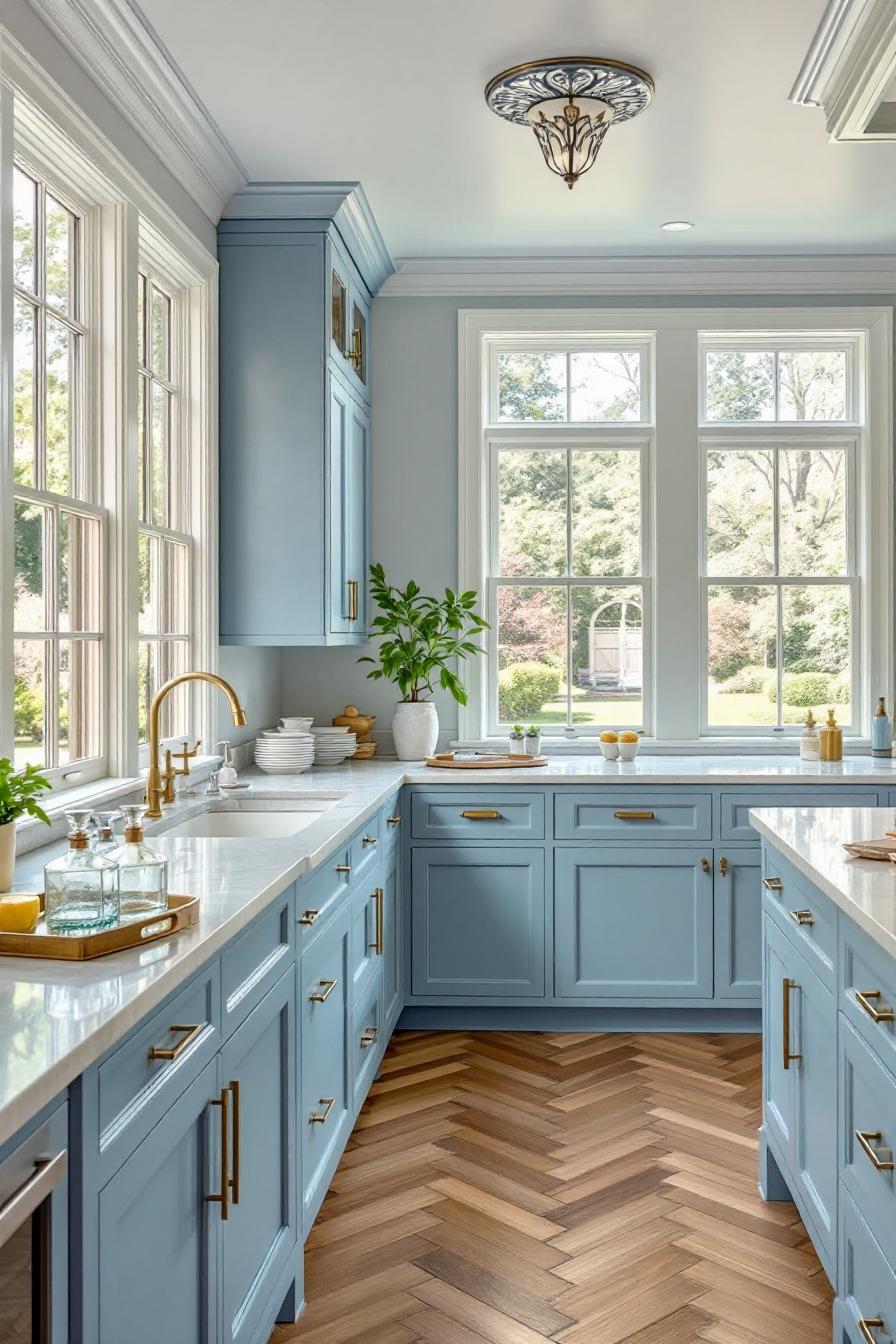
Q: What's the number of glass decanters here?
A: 3